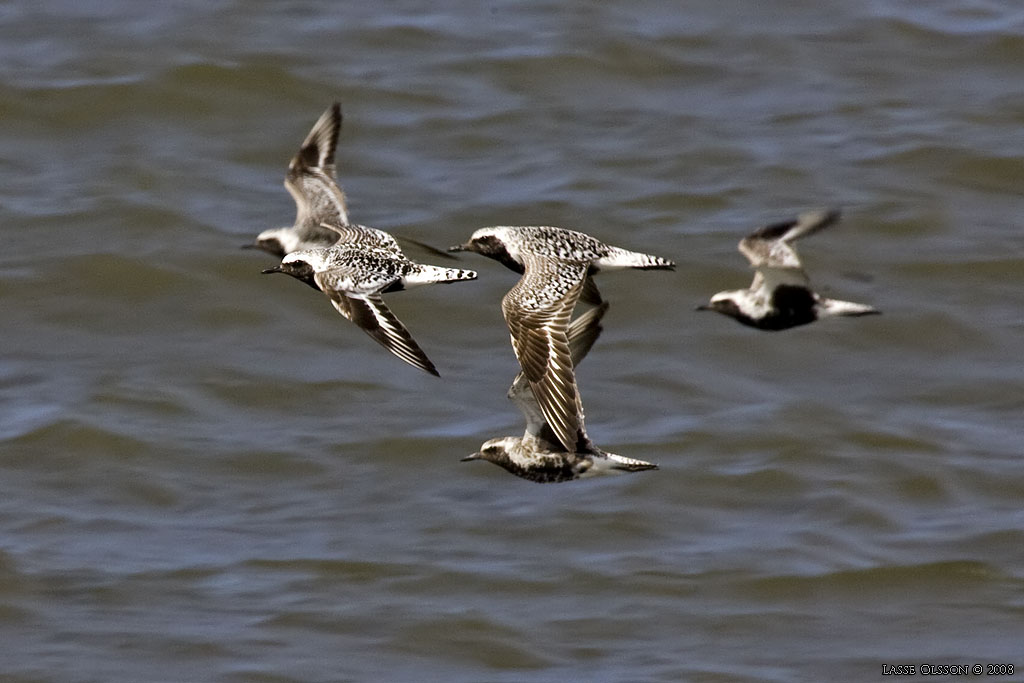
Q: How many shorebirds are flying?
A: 5